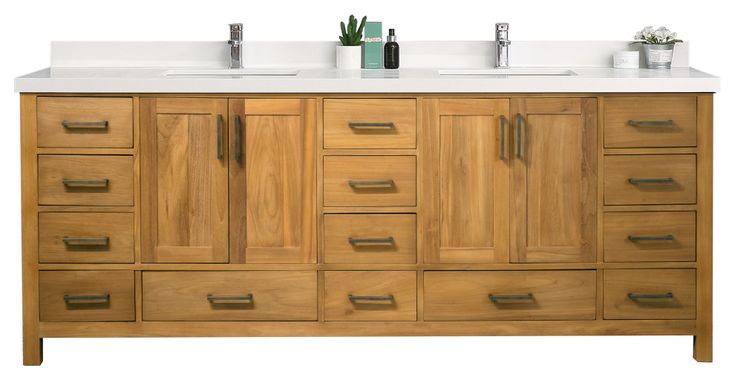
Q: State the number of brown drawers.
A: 14